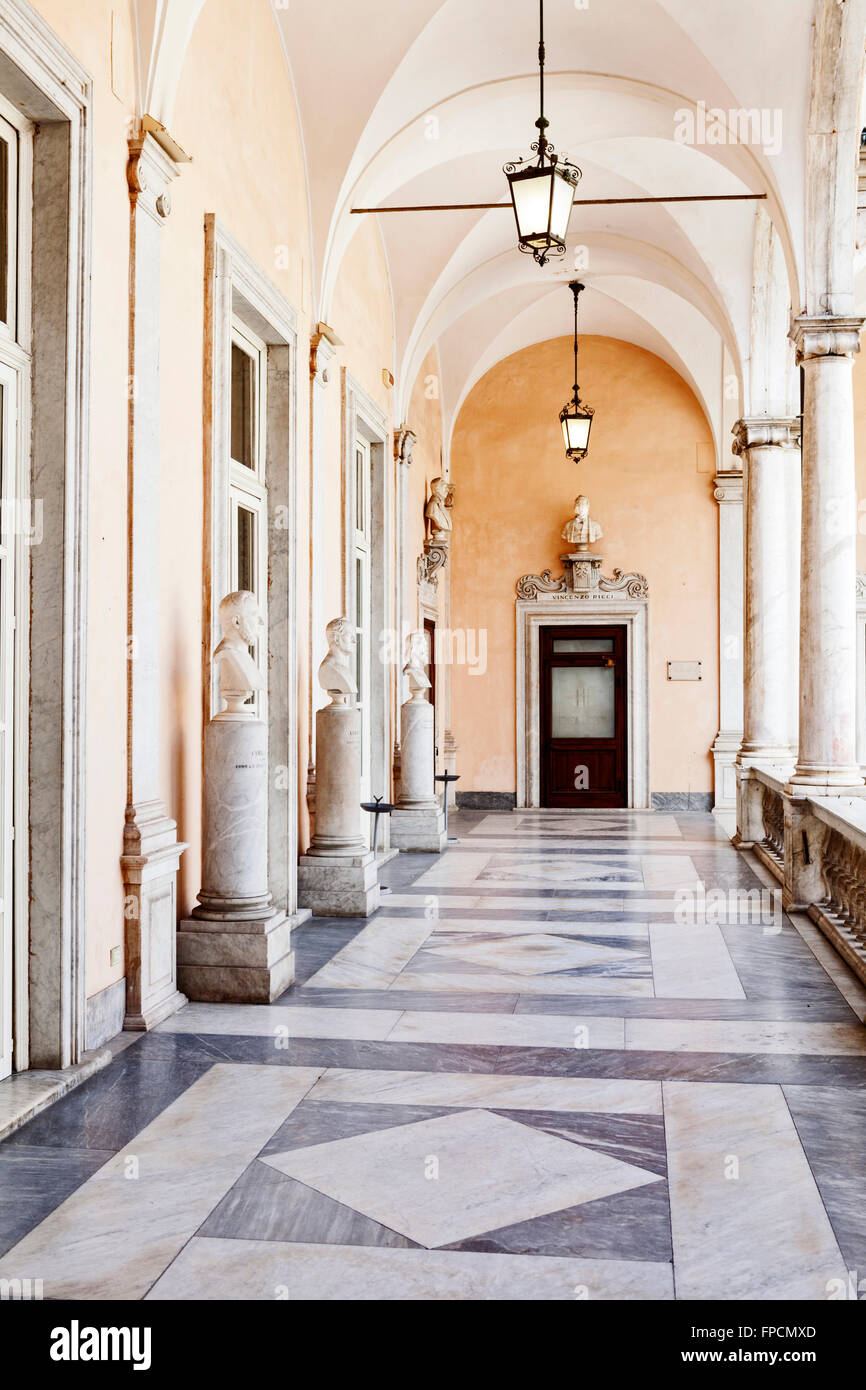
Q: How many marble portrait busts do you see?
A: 5